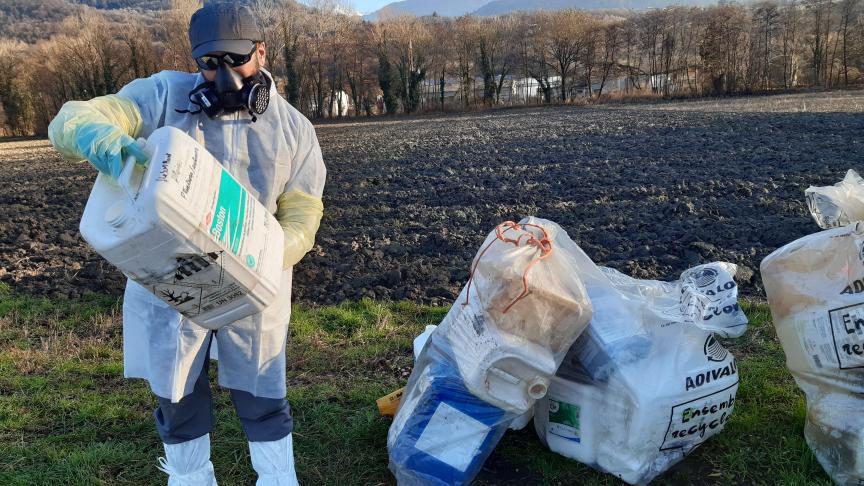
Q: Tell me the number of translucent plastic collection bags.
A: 3